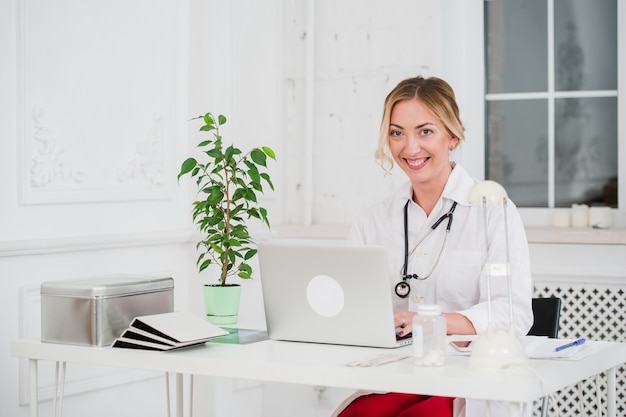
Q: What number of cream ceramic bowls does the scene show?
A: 0